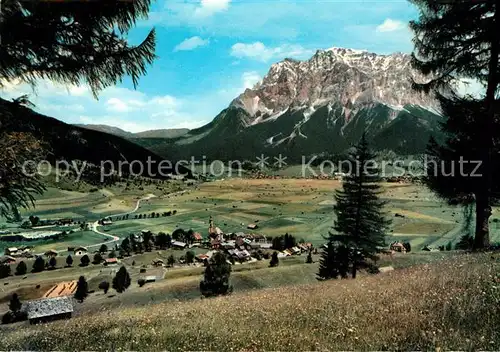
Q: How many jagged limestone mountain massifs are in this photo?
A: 1